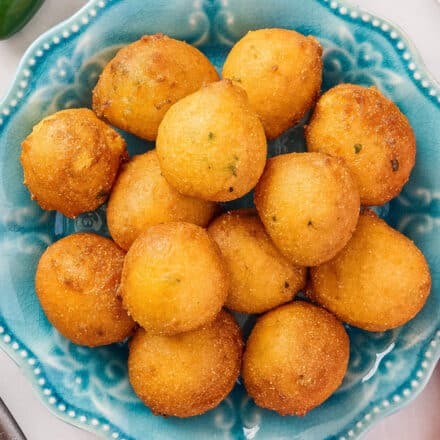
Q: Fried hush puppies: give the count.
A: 13